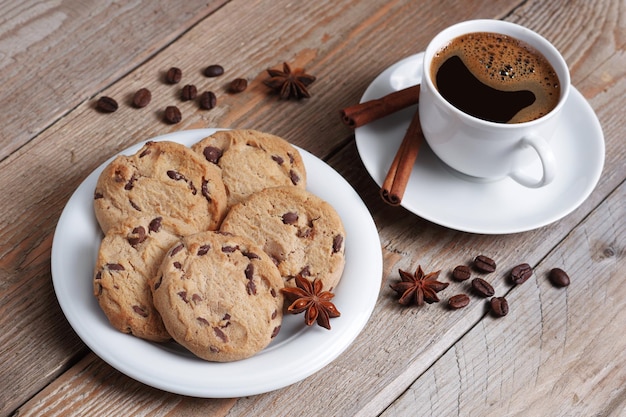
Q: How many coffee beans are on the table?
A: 15